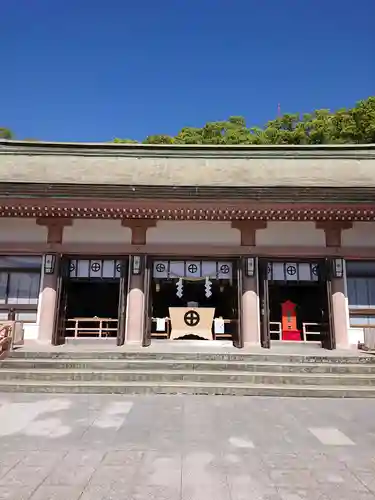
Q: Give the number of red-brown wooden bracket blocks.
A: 4